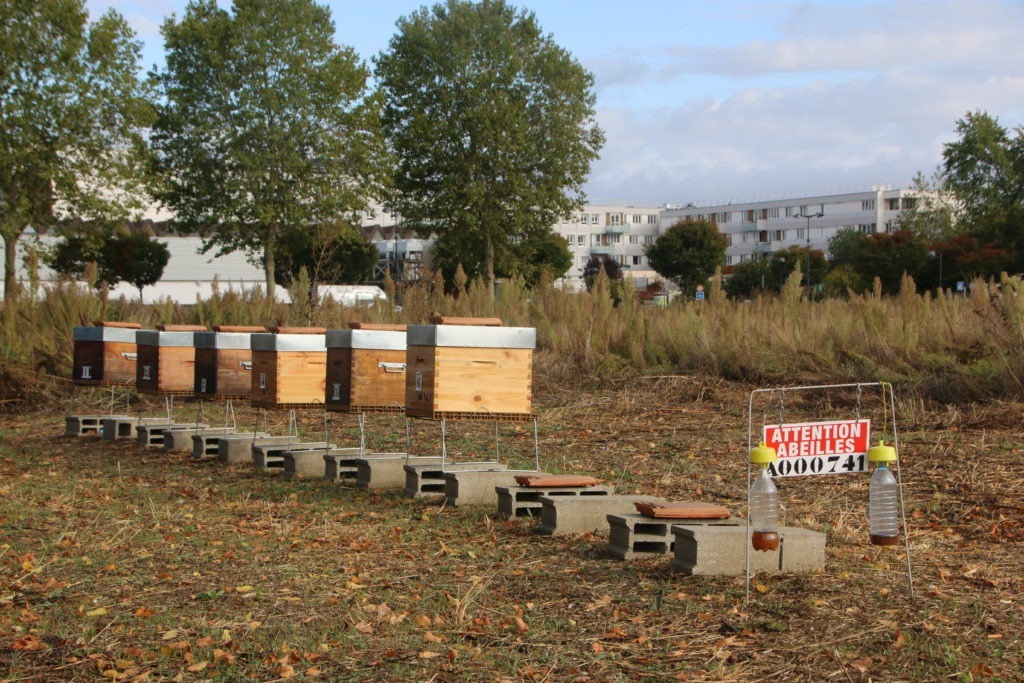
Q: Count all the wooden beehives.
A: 6